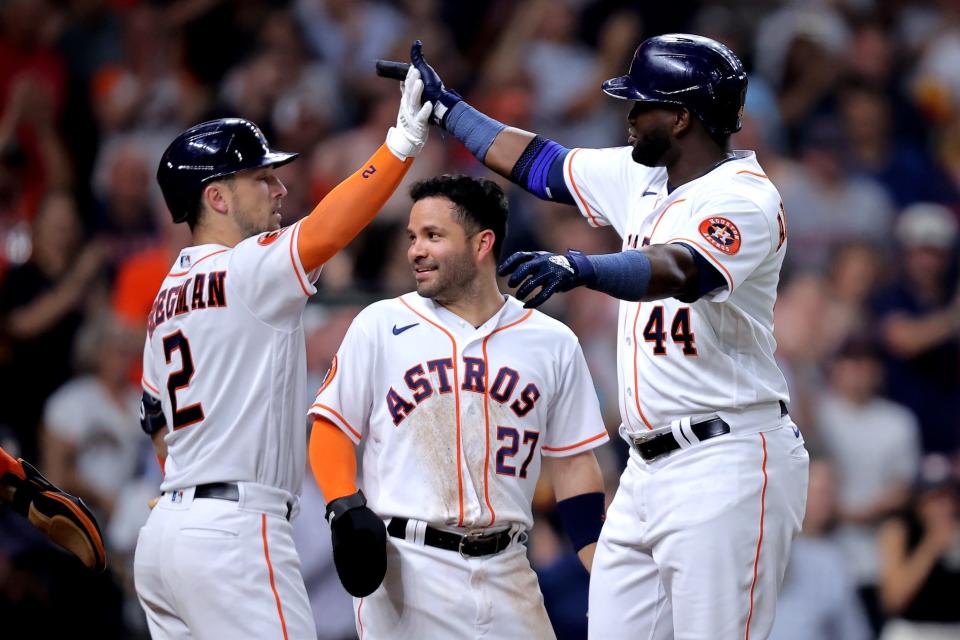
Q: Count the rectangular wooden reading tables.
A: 0